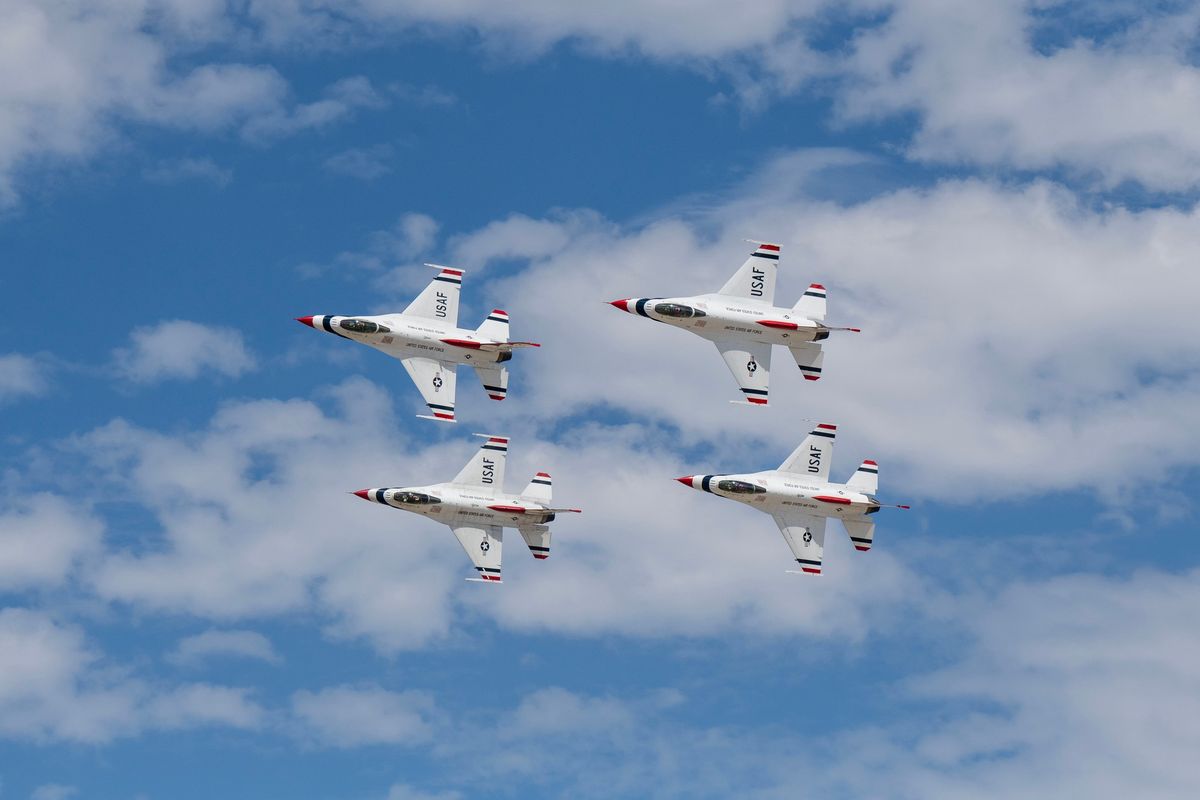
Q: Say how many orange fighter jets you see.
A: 0